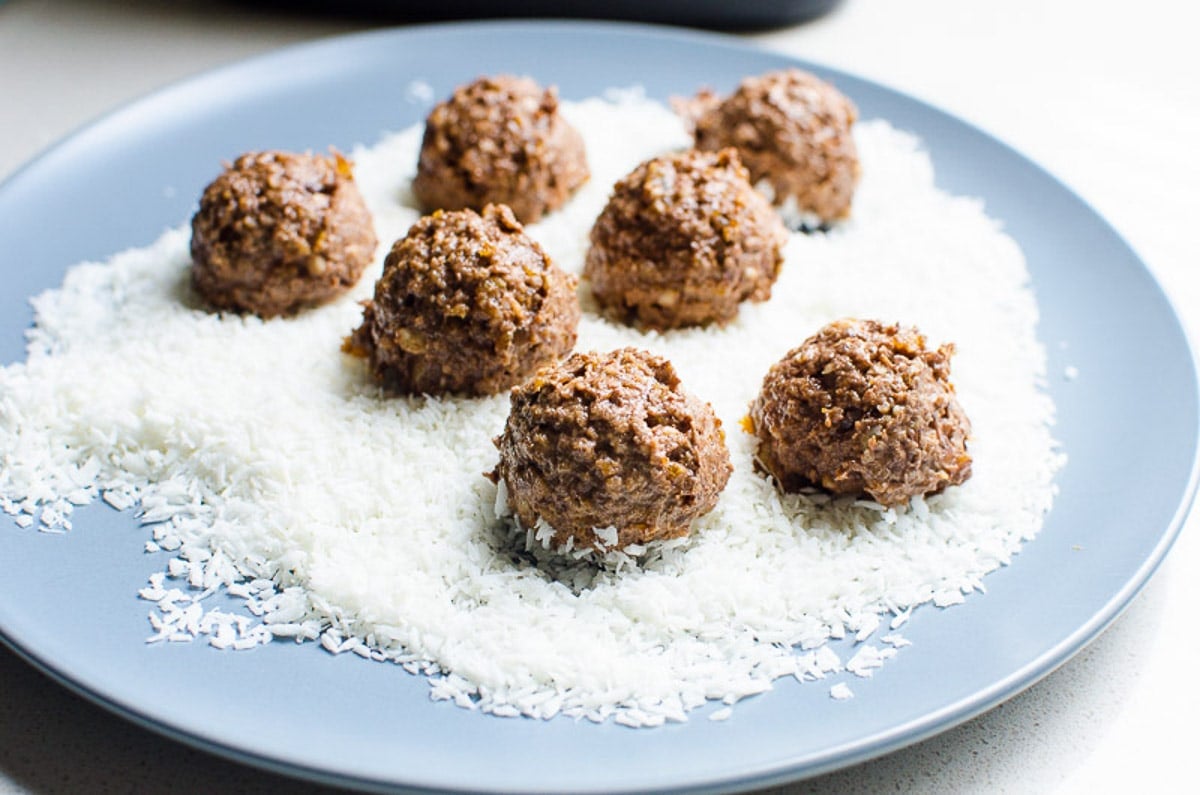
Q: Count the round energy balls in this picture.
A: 7